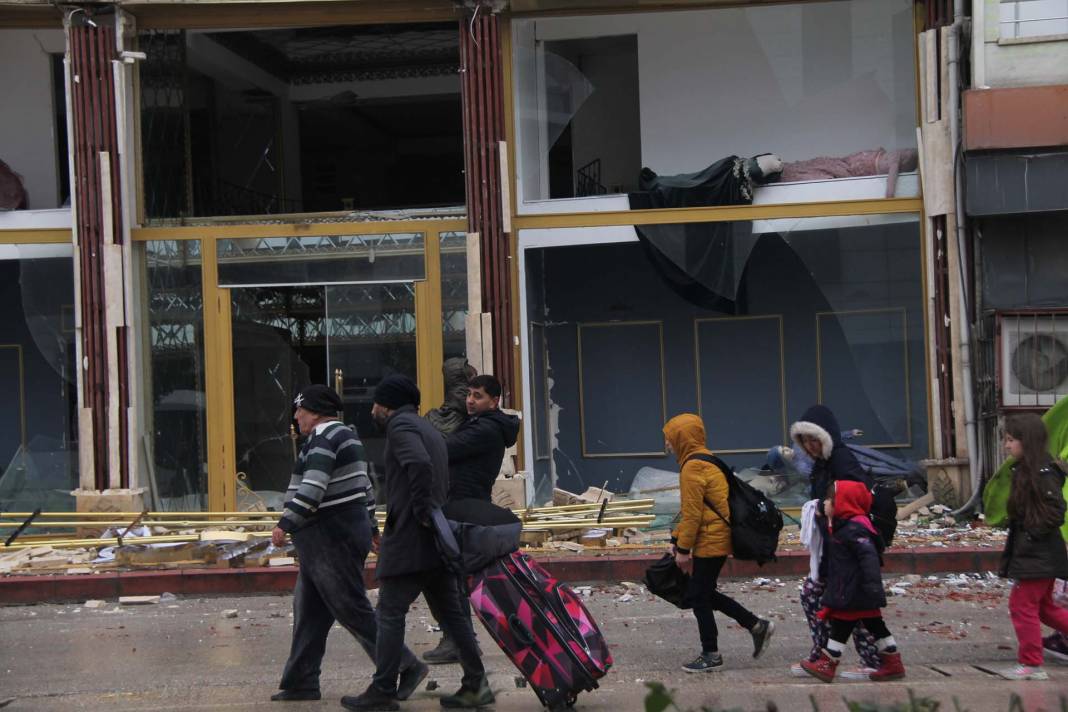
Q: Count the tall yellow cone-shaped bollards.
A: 0